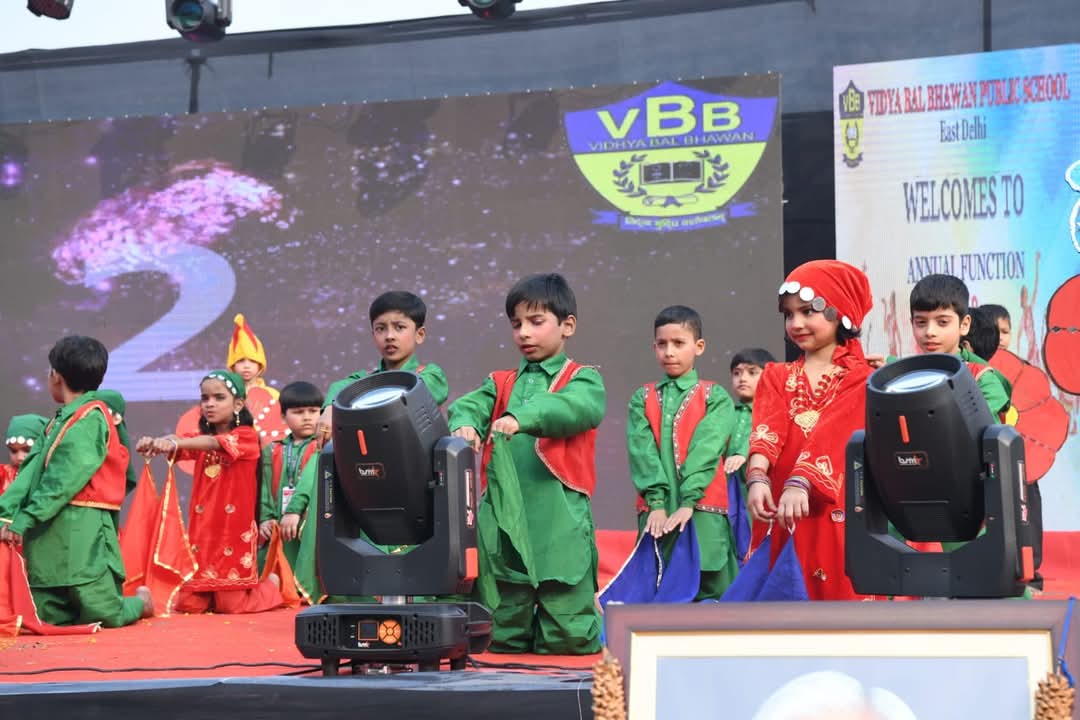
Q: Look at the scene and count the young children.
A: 14